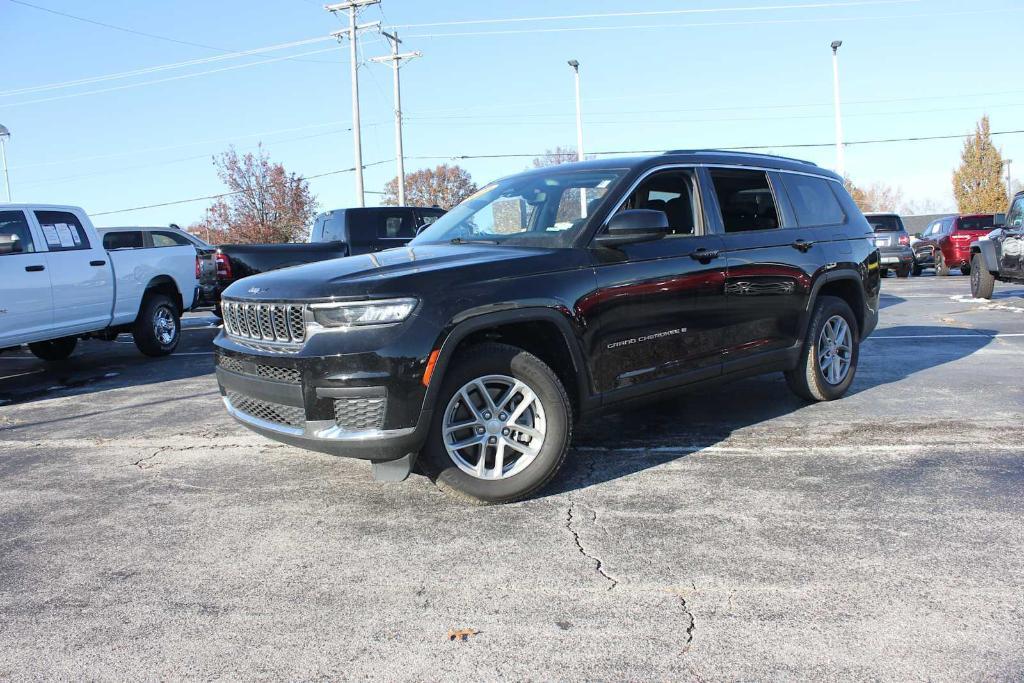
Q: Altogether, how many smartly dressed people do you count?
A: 0